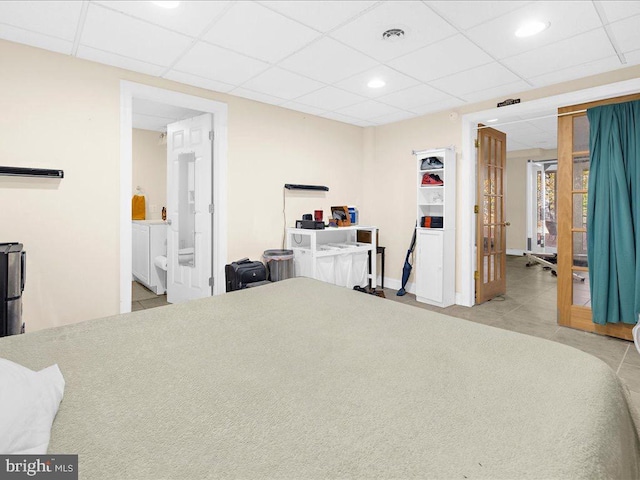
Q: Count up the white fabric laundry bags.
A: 3